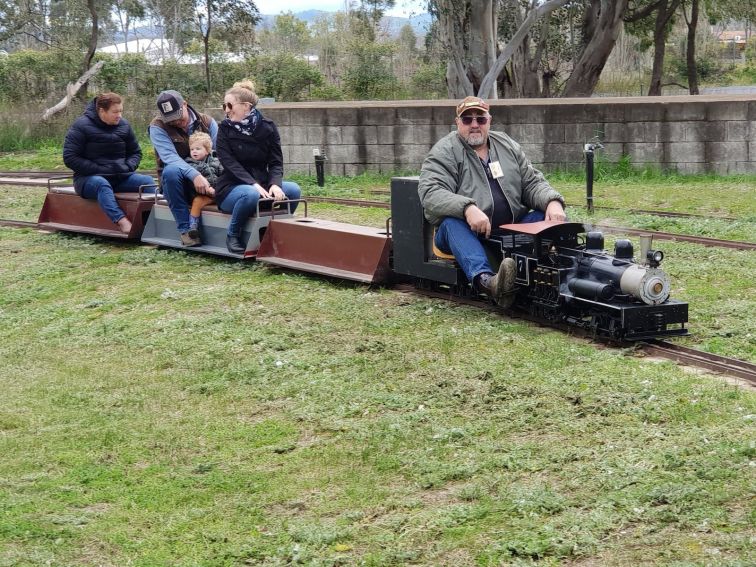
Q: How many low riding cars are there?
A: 3